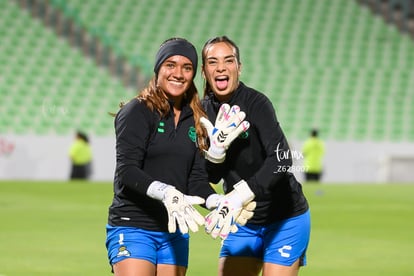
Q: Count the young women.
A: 2